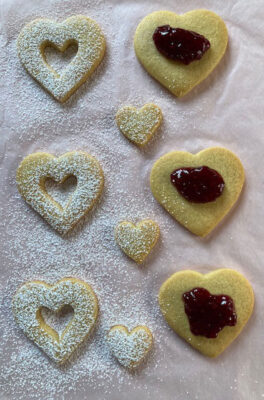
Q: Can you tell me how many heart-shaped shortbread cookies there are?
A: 9